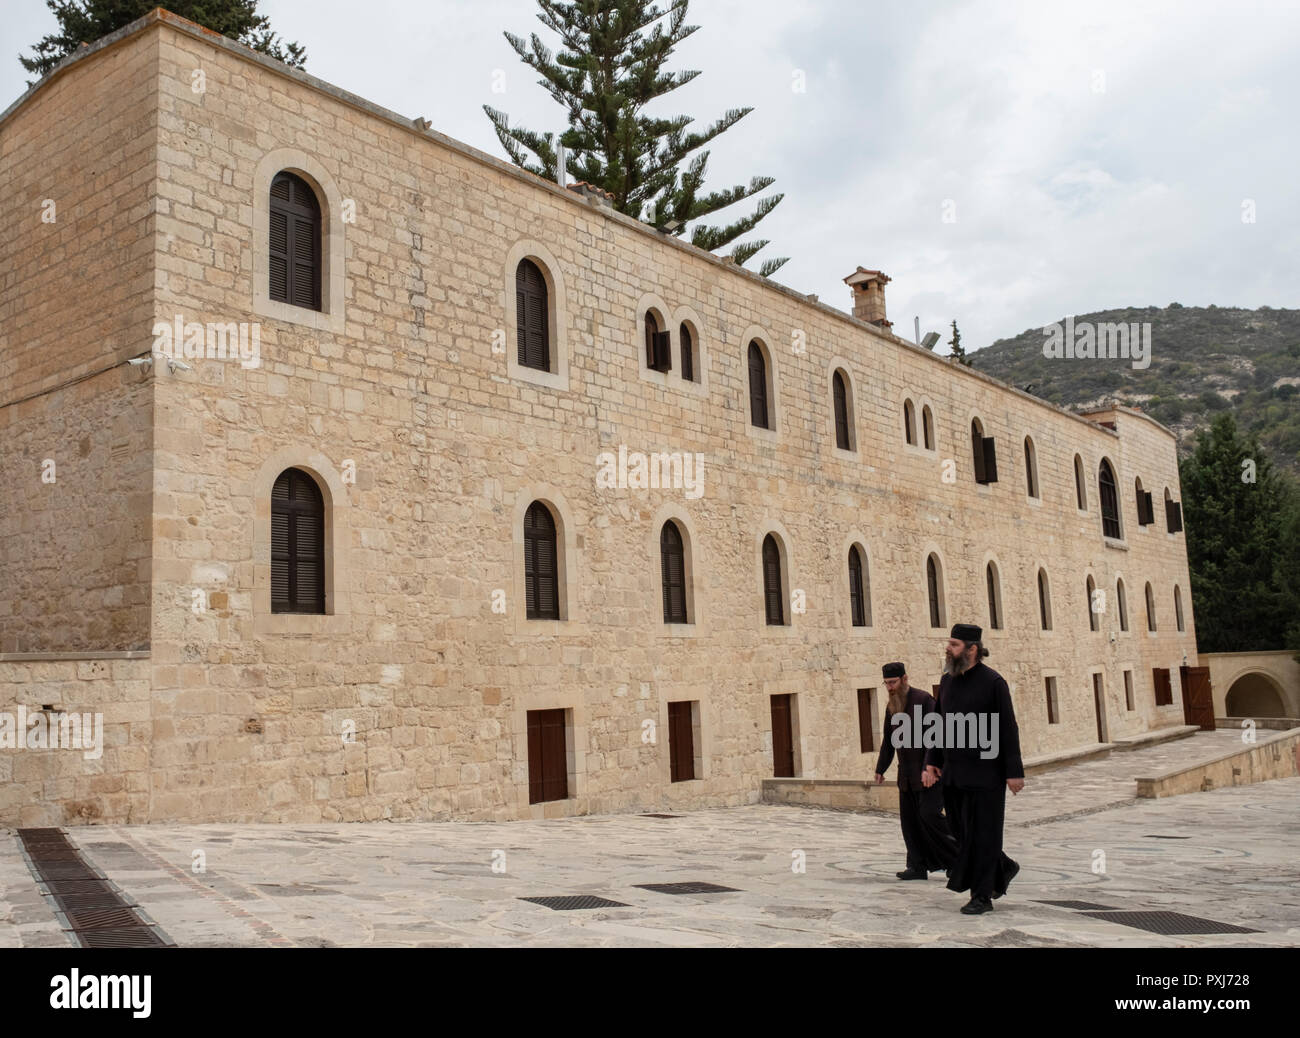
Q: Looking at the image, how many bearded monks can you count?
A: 2